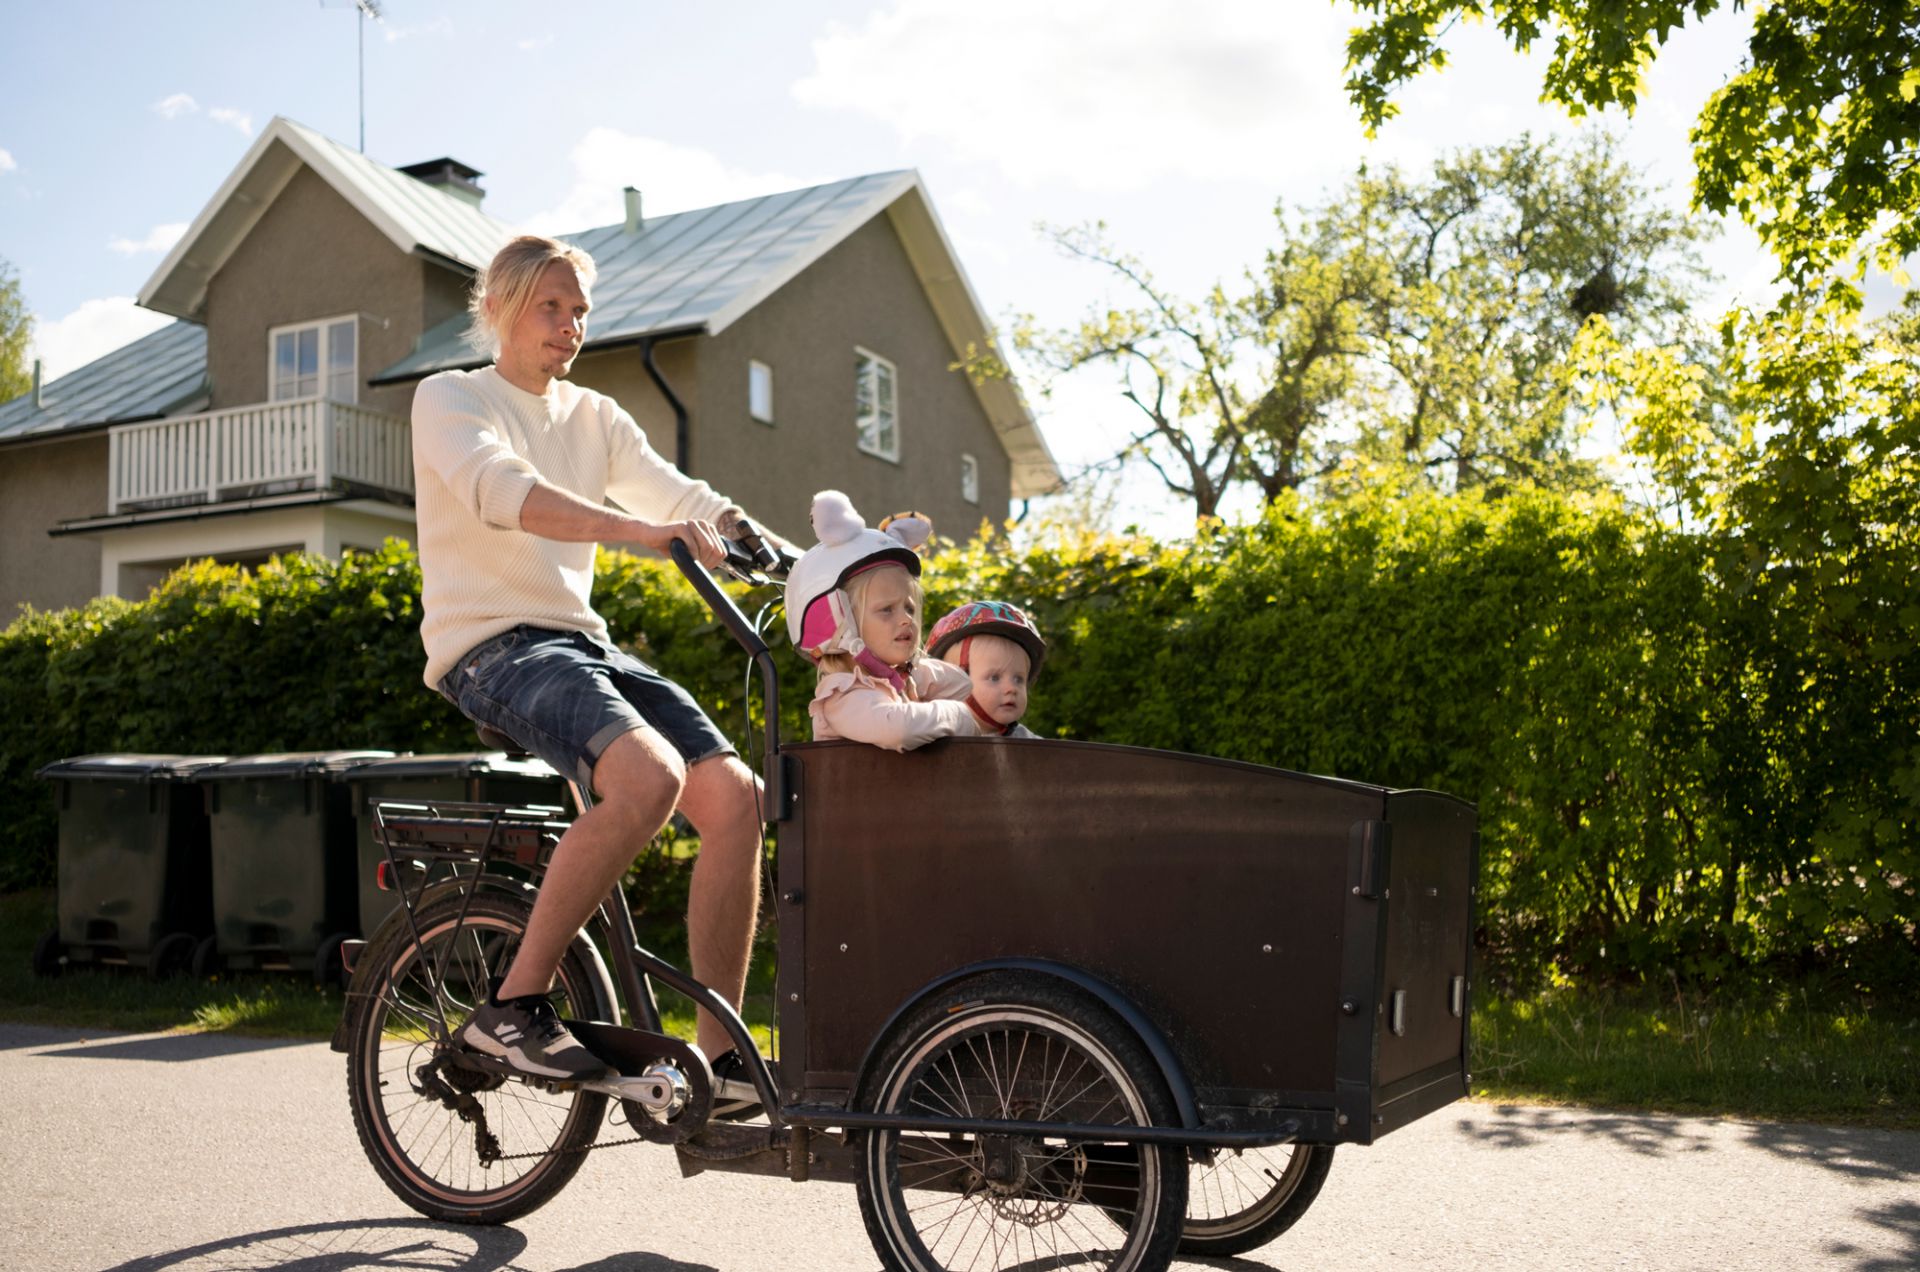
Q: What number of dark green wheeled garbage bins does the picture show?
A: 3